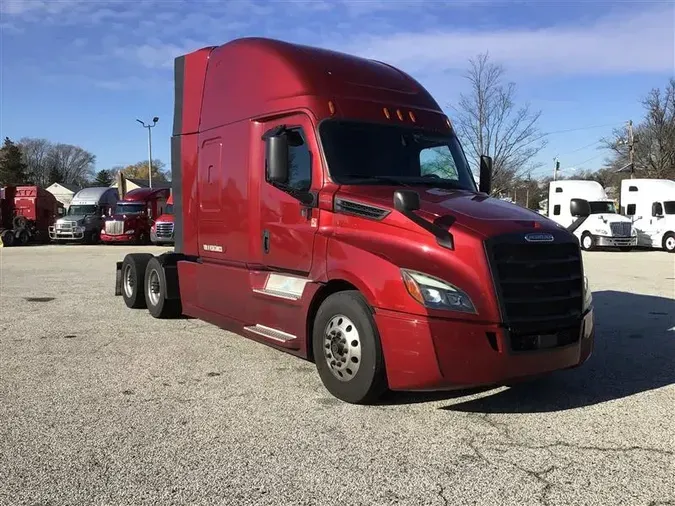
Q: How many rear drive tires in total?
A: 2